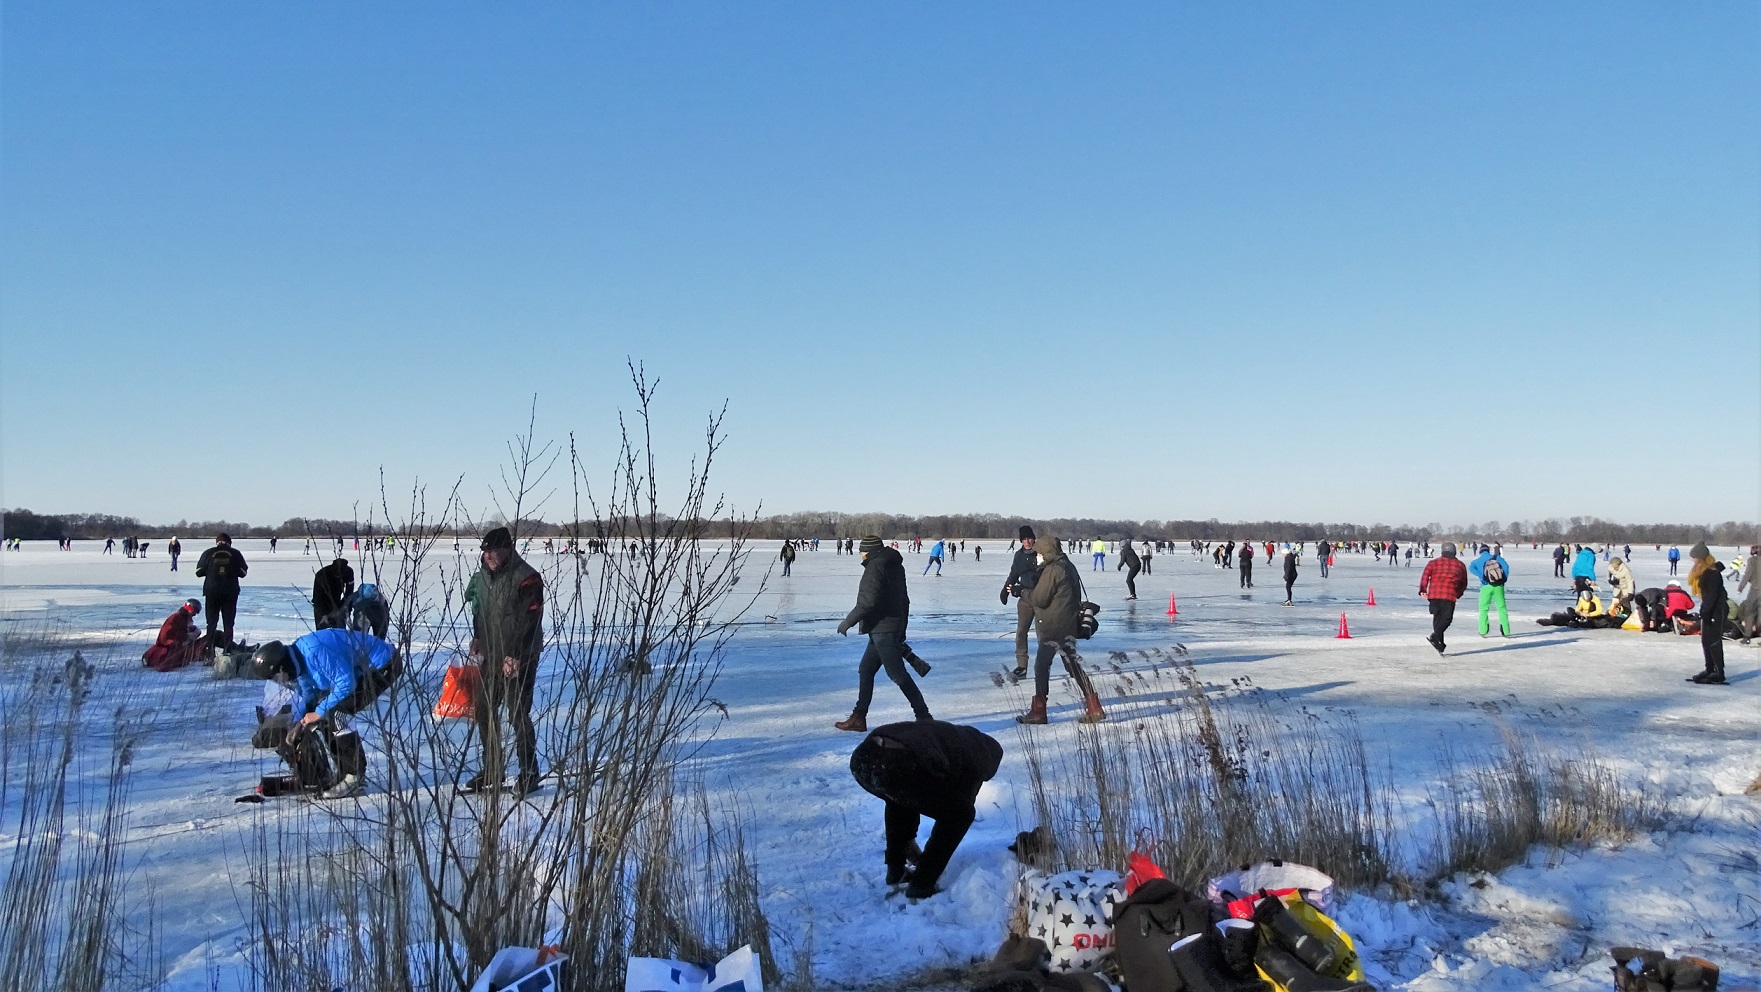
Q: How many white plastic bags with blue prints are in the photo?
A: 2